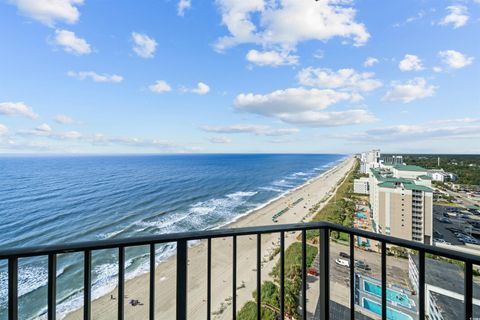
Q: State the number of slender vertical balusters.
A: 14